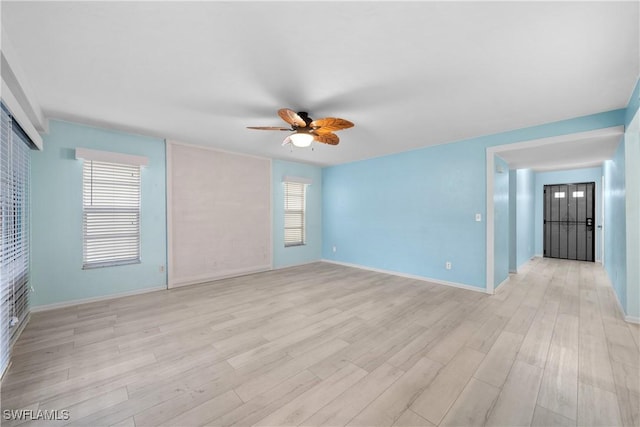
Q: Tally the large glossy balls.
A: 0